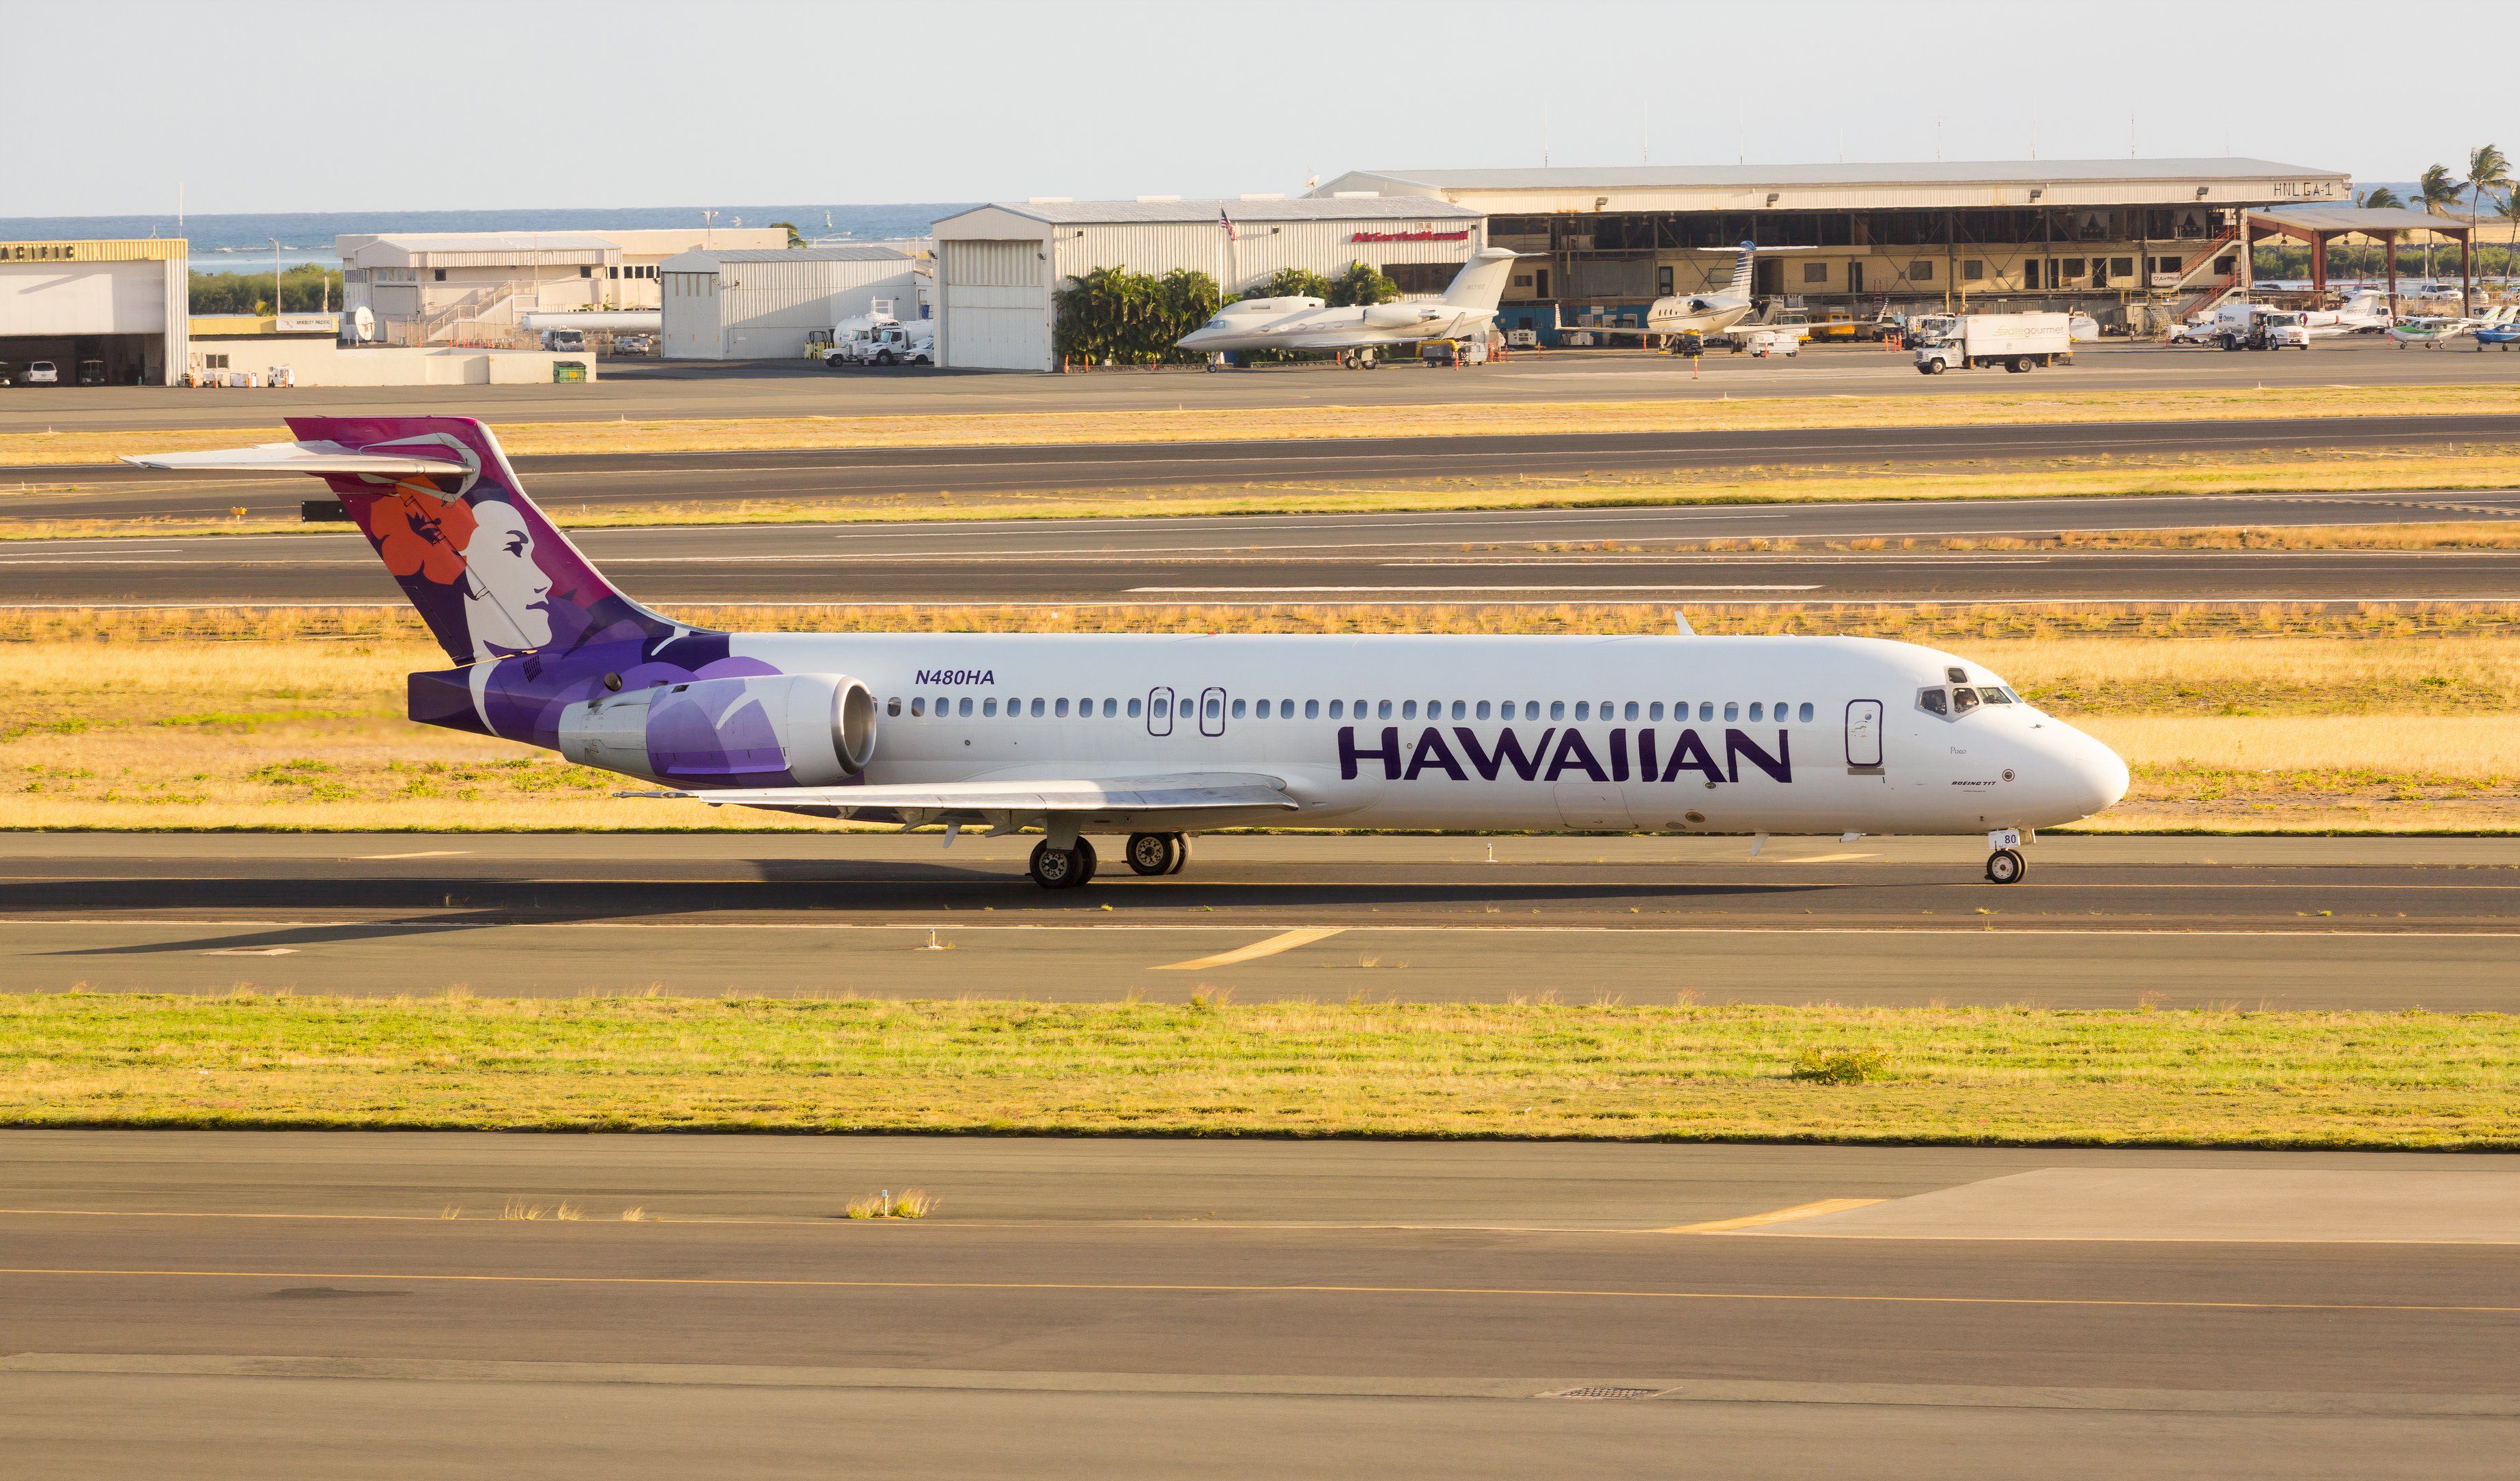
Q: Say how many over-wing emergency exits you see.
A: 2